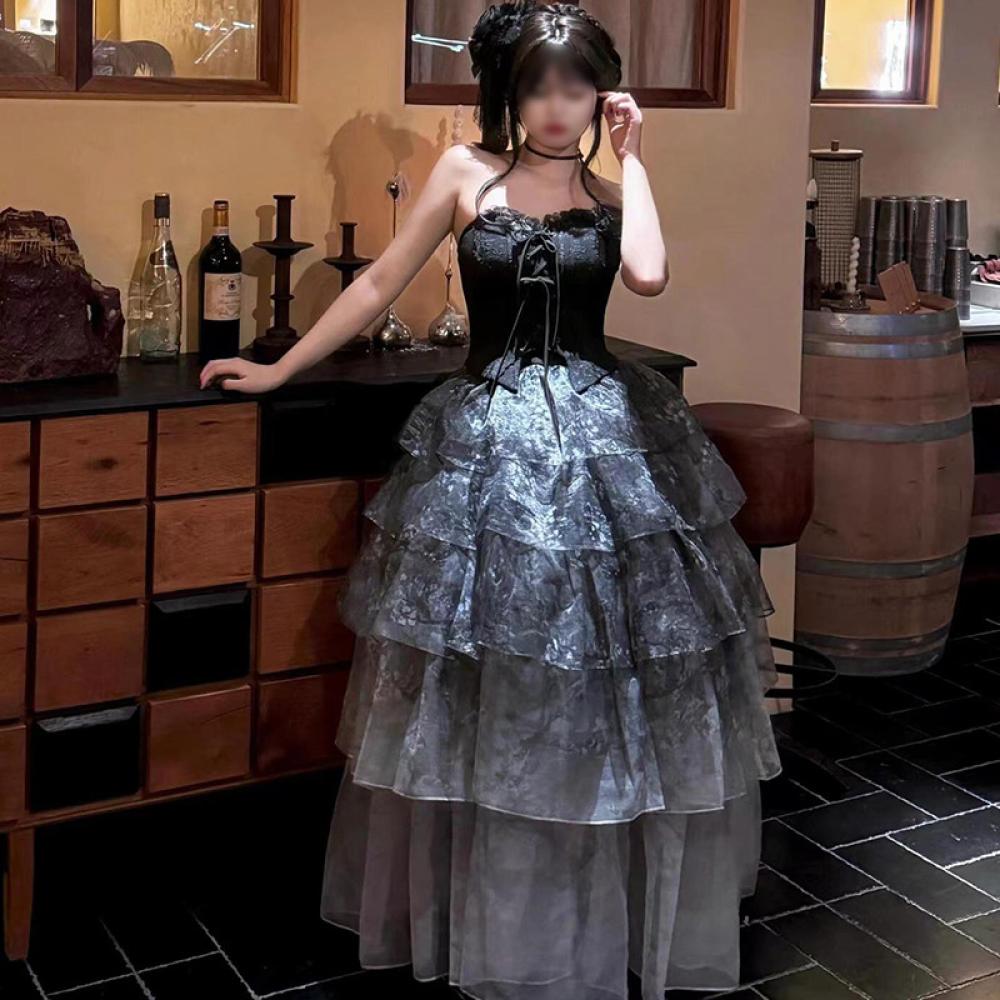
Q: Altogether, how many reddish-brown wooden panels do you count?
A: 13